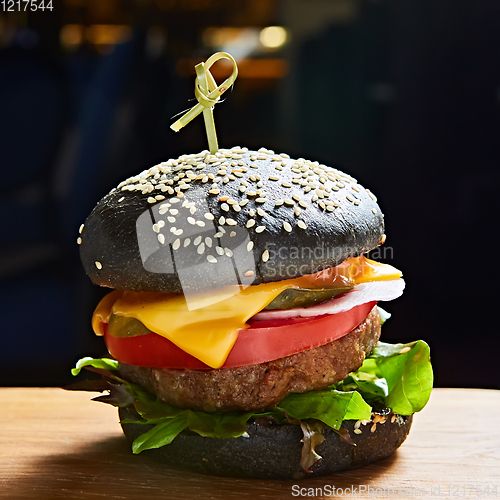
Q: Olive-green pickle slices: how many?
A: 2